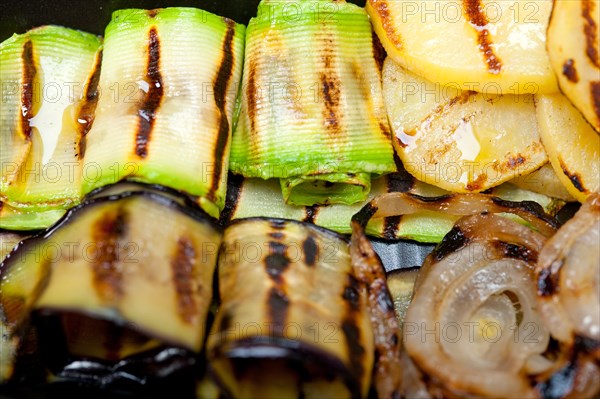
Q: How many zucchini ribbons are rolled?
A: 3